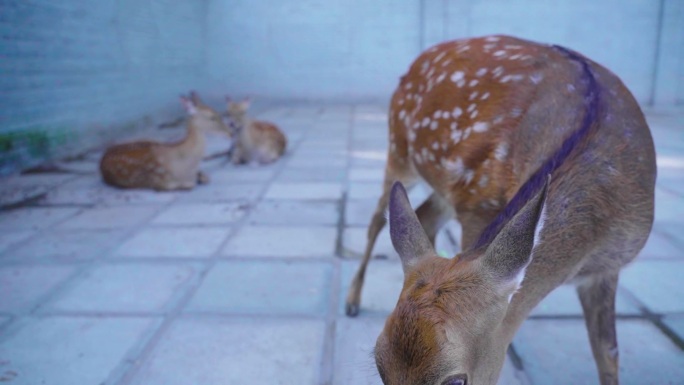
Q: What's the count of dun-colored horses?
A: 0